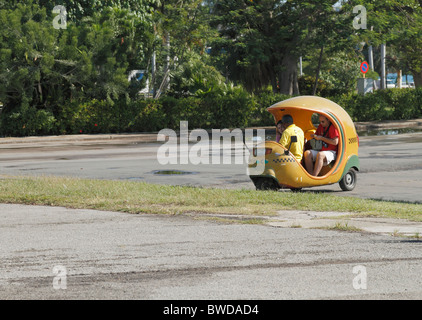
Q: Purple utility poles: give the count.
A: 0